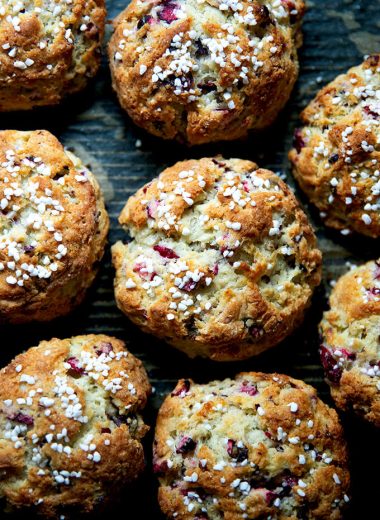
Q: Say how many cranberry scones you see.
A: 8